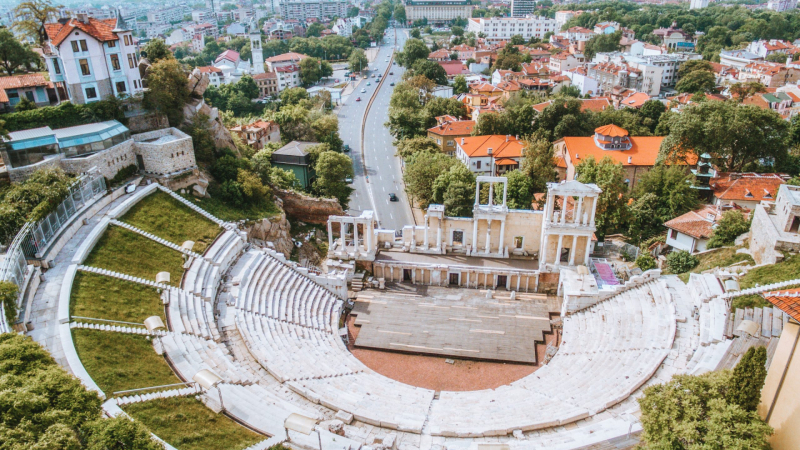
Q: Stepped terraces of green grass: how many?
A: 5